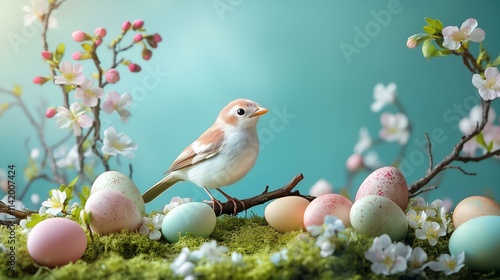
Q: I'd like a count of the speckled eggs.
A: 5